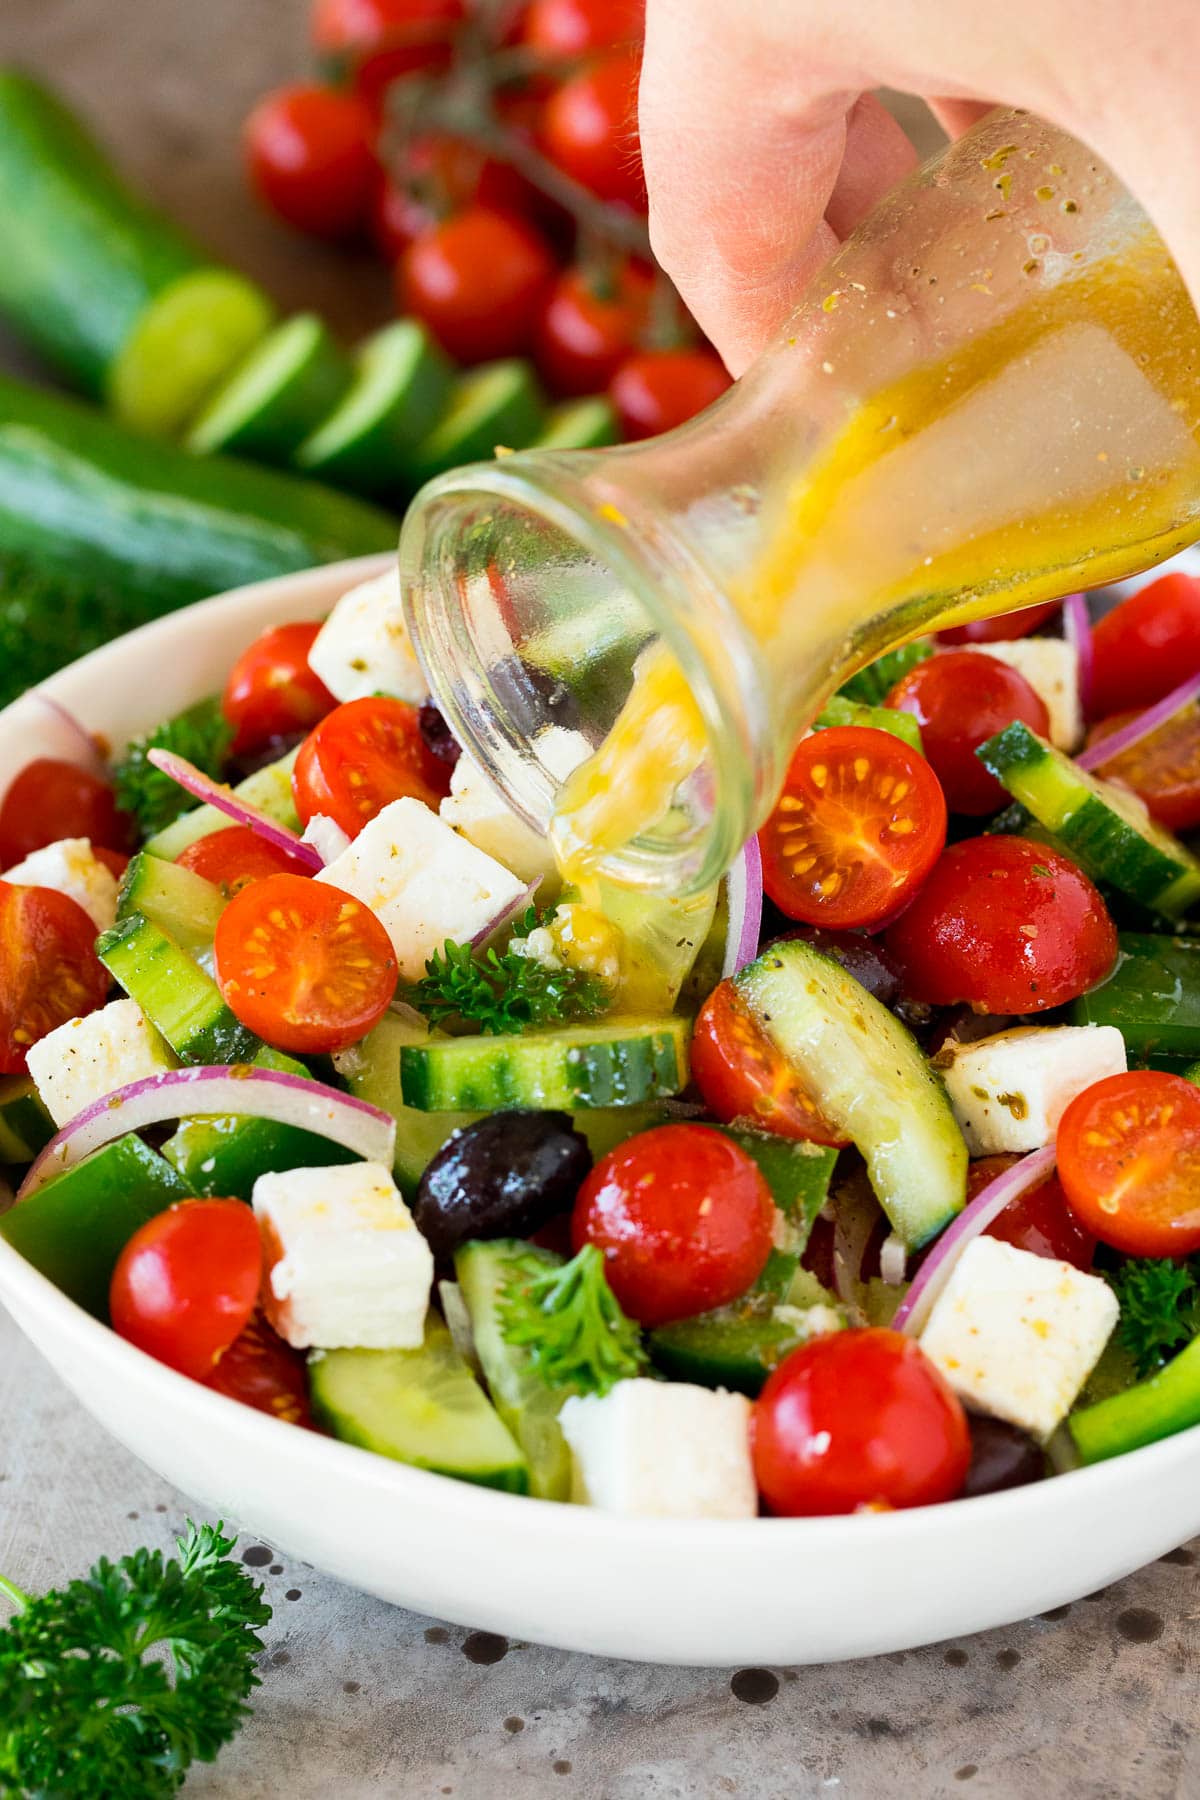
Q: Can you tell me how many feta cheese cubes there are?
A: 10